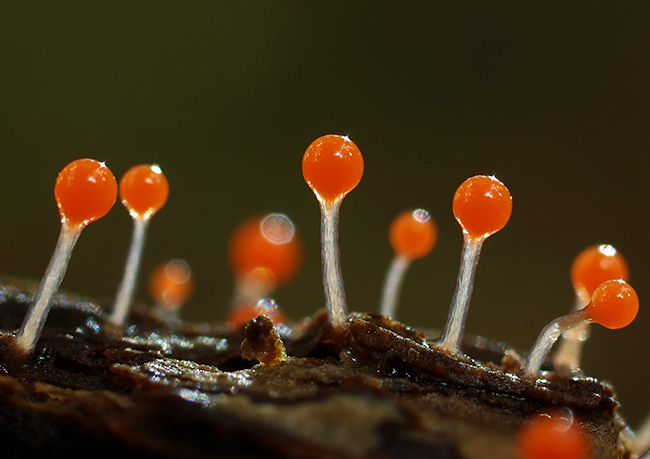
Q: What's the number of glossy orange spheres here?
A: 11